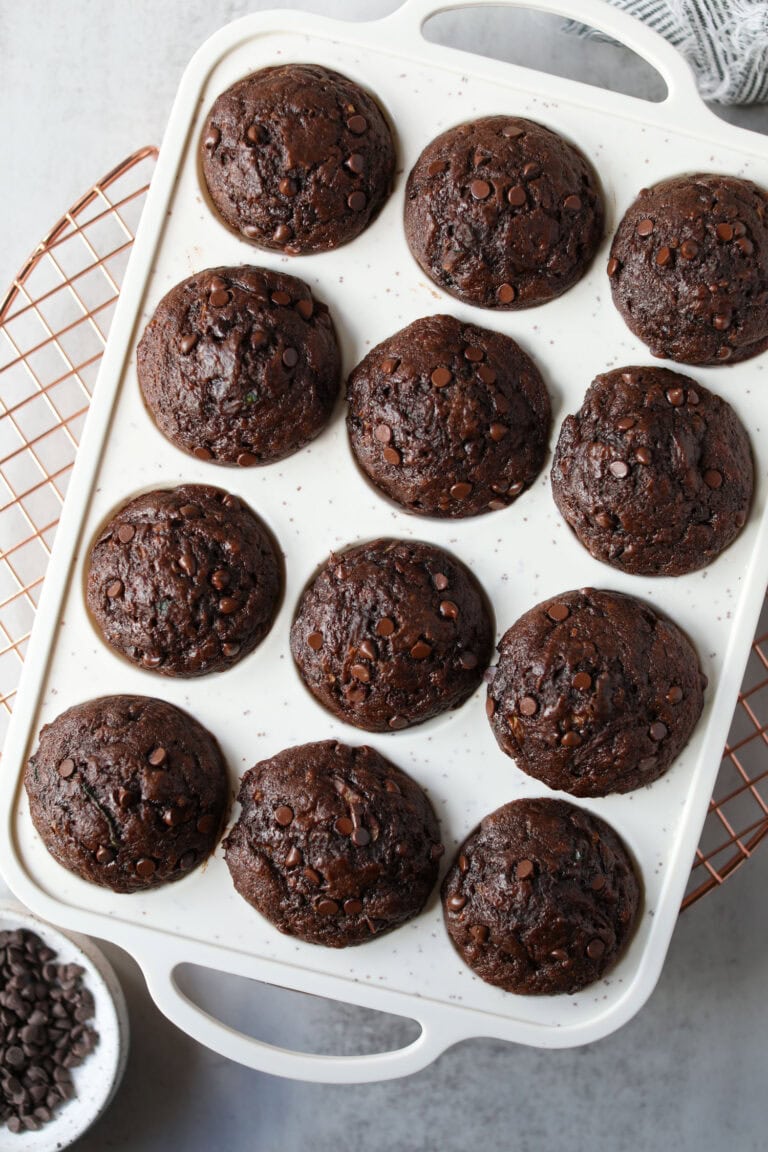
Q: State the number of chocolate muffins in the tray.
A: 12